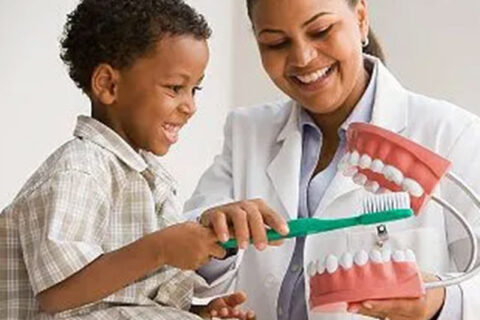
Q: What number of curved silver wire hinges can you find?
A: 2